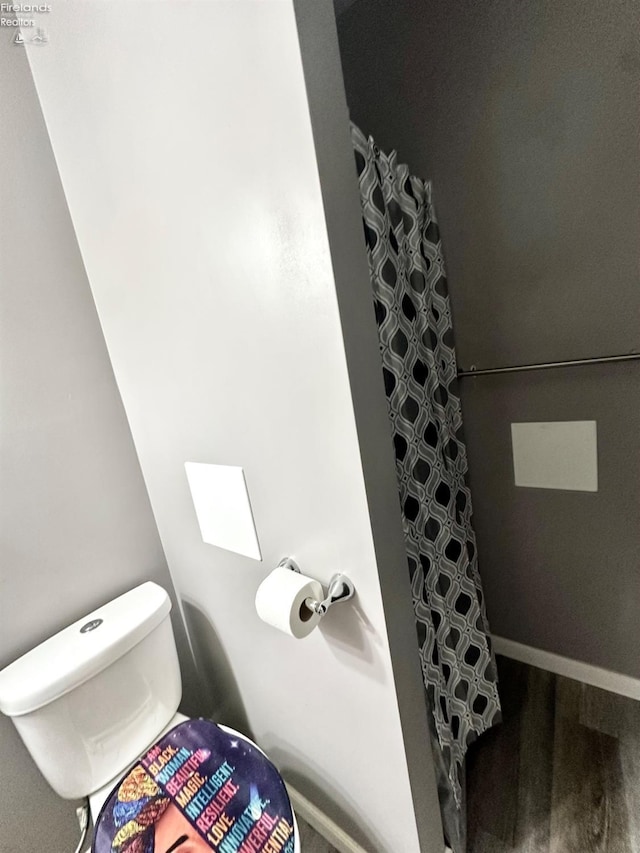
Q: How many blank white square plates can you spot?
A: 2